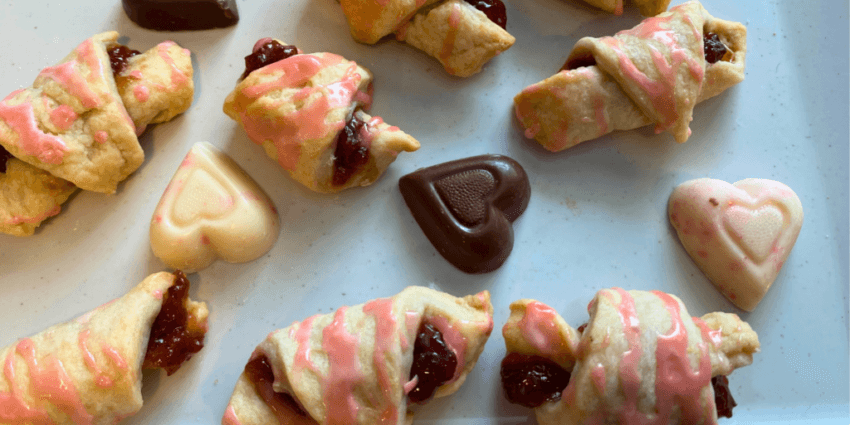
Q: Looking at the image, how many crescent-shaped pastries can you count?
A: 8